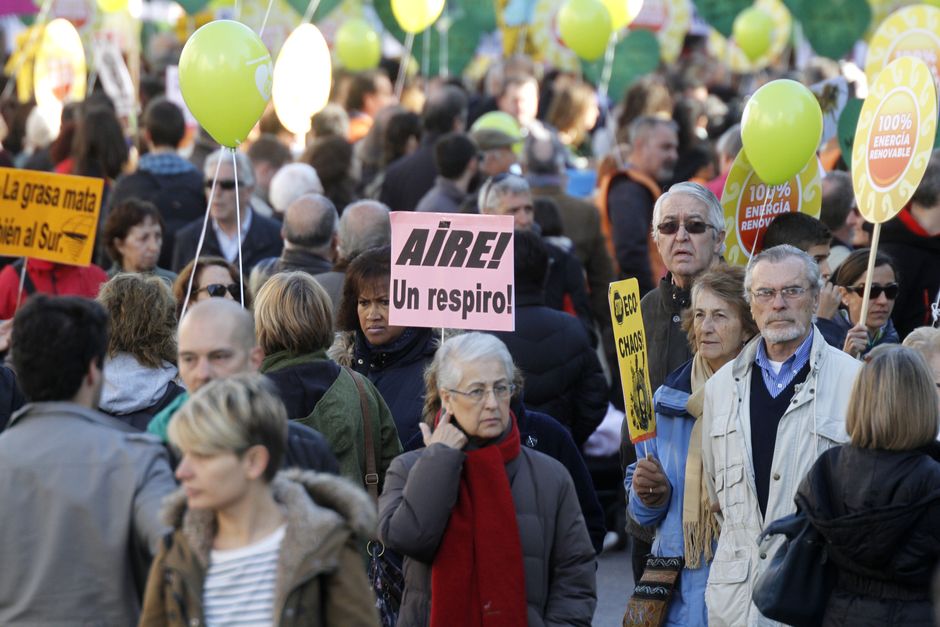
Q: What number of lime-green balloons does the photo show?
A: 9